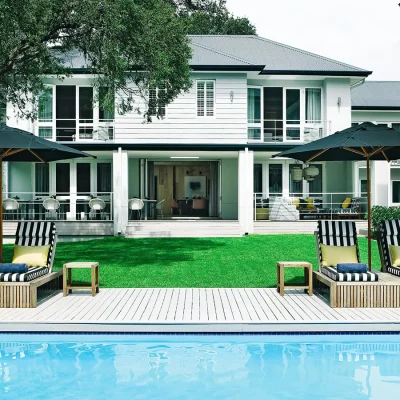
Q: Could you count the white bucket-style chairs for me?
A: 4